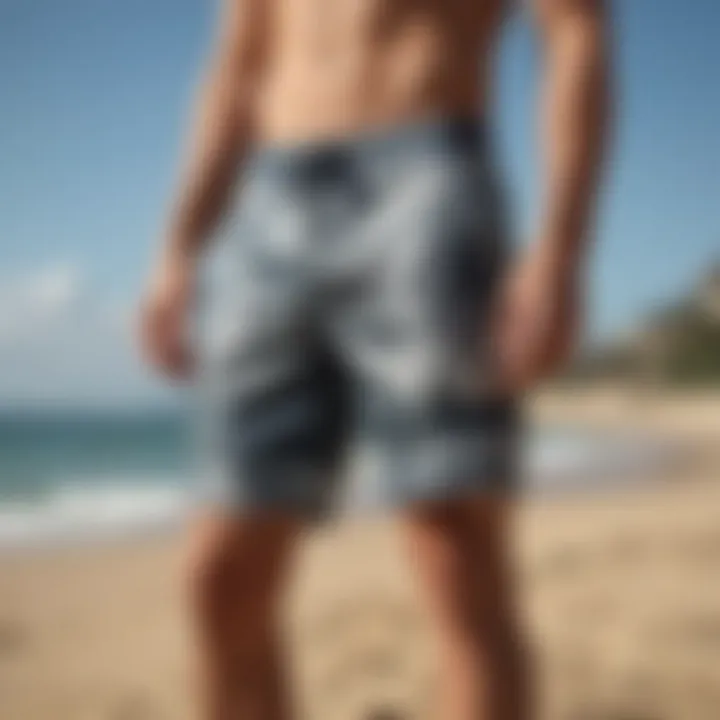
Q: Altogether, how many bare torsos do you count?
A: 1